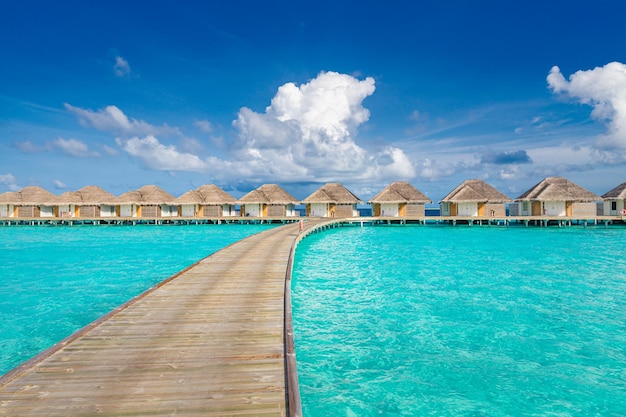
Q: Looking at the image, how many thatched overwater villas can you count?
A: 10